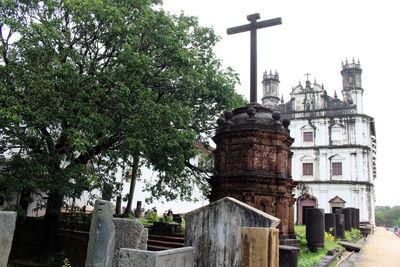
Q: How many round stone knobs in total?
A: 5